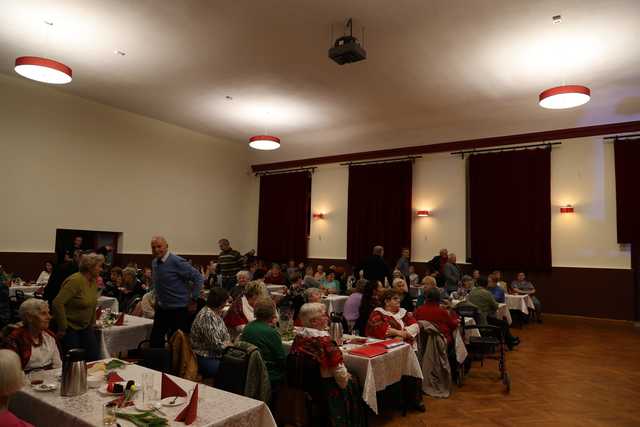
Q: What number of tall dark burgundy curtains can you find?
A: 4